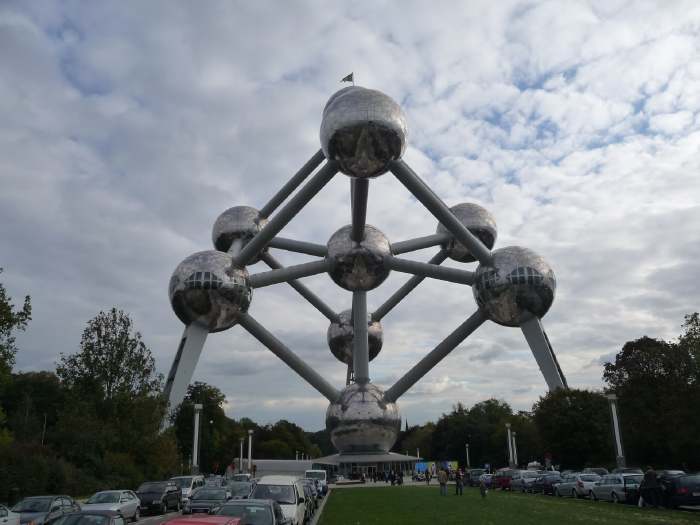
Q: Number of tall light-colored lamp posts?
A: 7